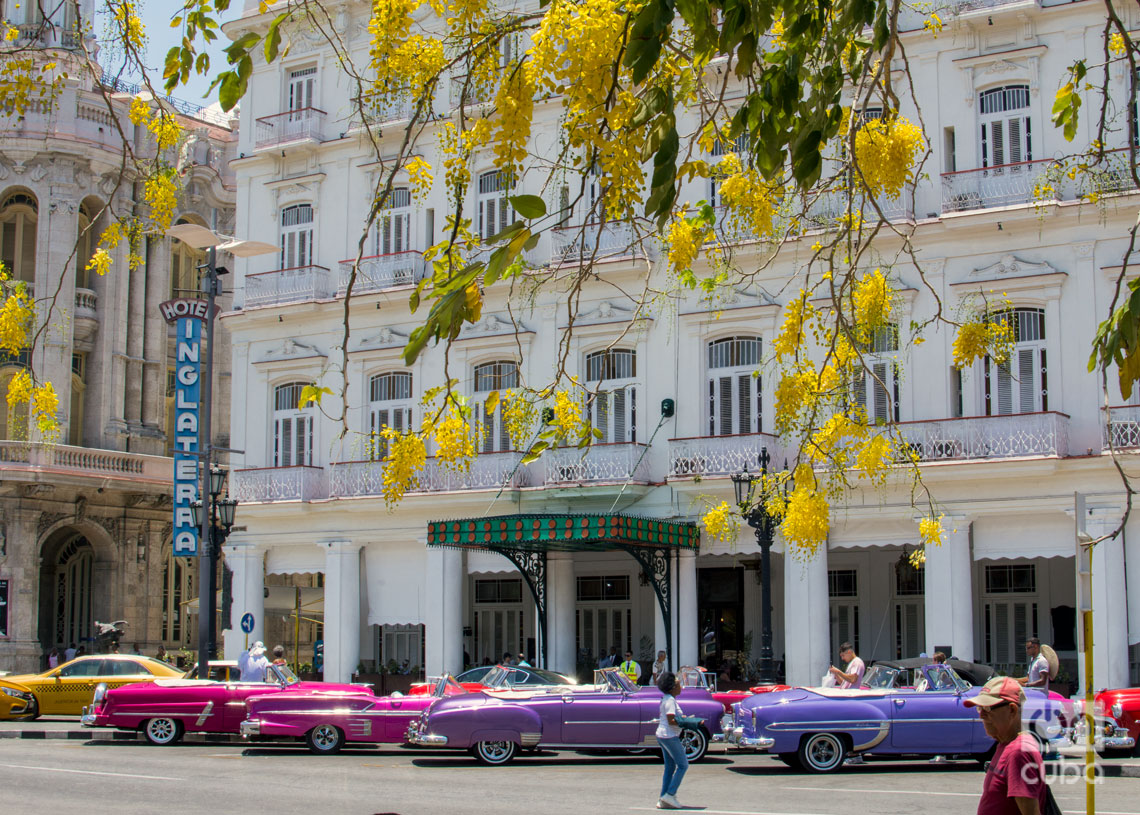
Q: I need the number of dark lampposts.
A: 2